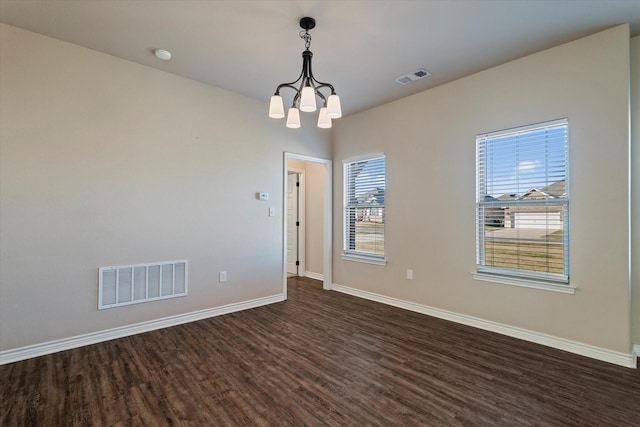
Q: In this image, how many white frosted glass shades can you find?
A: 5